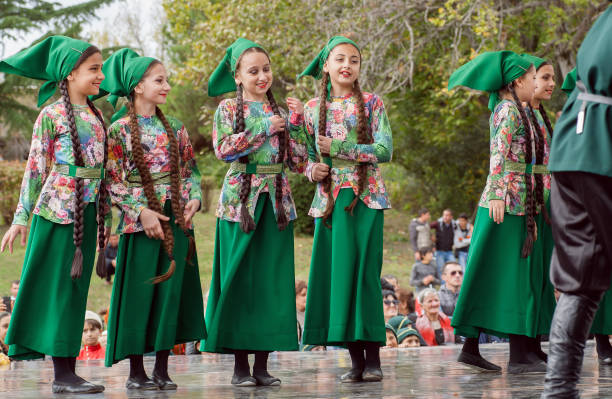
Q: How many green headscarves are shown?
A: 7